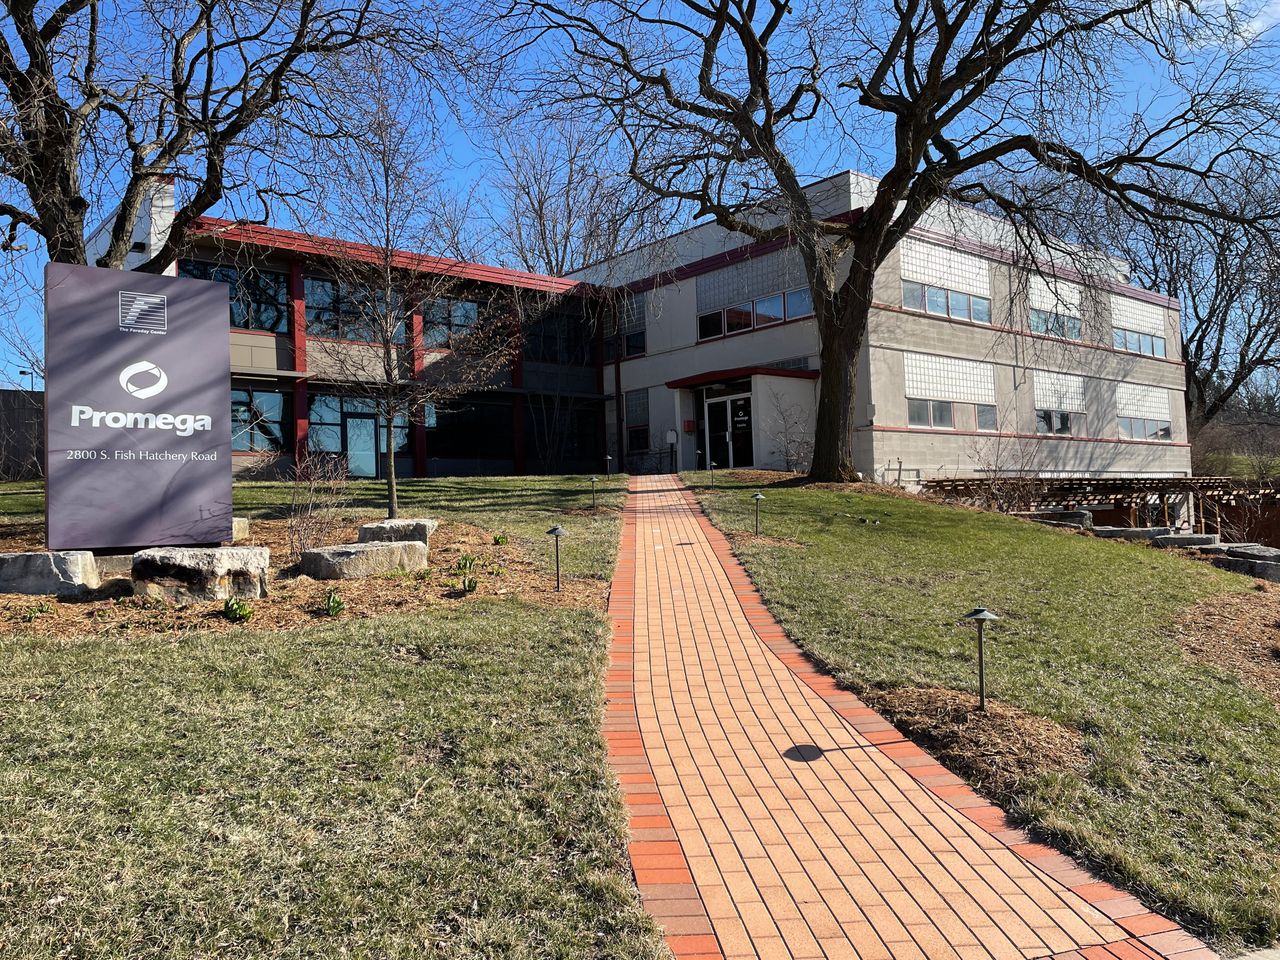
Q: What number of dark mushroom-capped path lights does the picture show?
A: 7